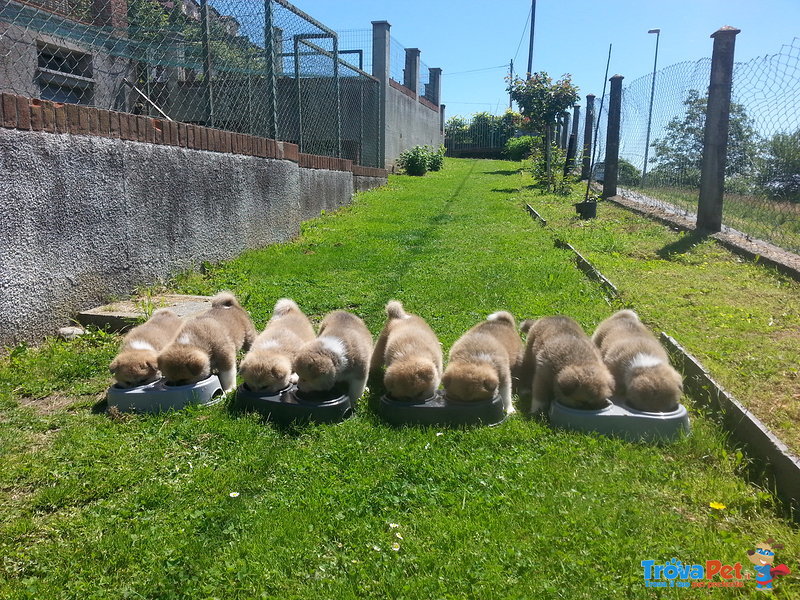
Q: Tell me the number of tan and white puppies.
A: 8